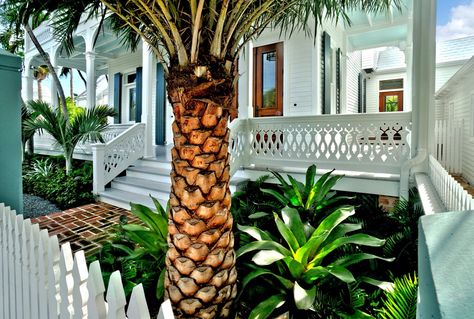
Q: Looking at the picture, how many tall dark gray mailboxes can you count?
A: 0